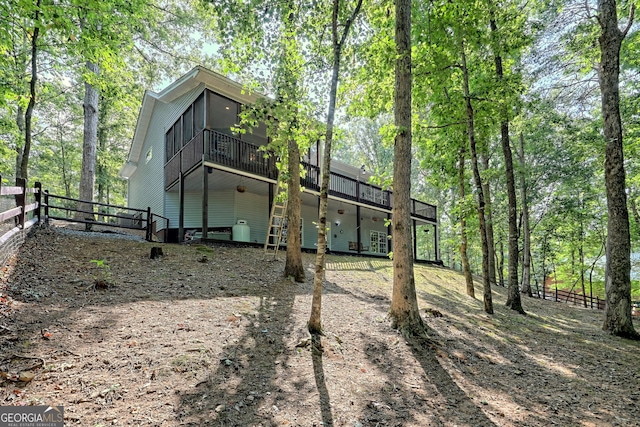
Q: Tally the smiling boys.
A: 0